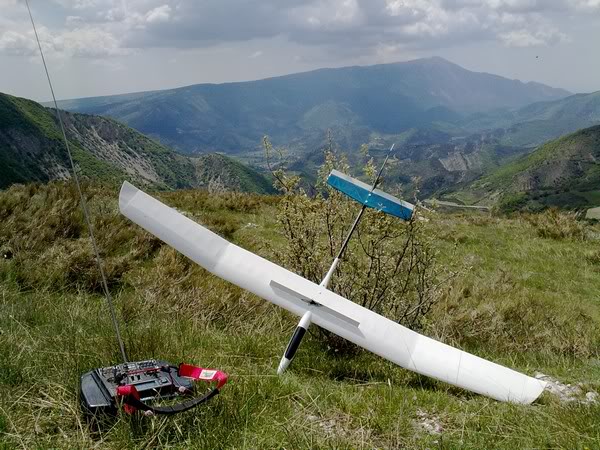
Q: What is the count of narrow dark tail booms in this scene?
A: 1